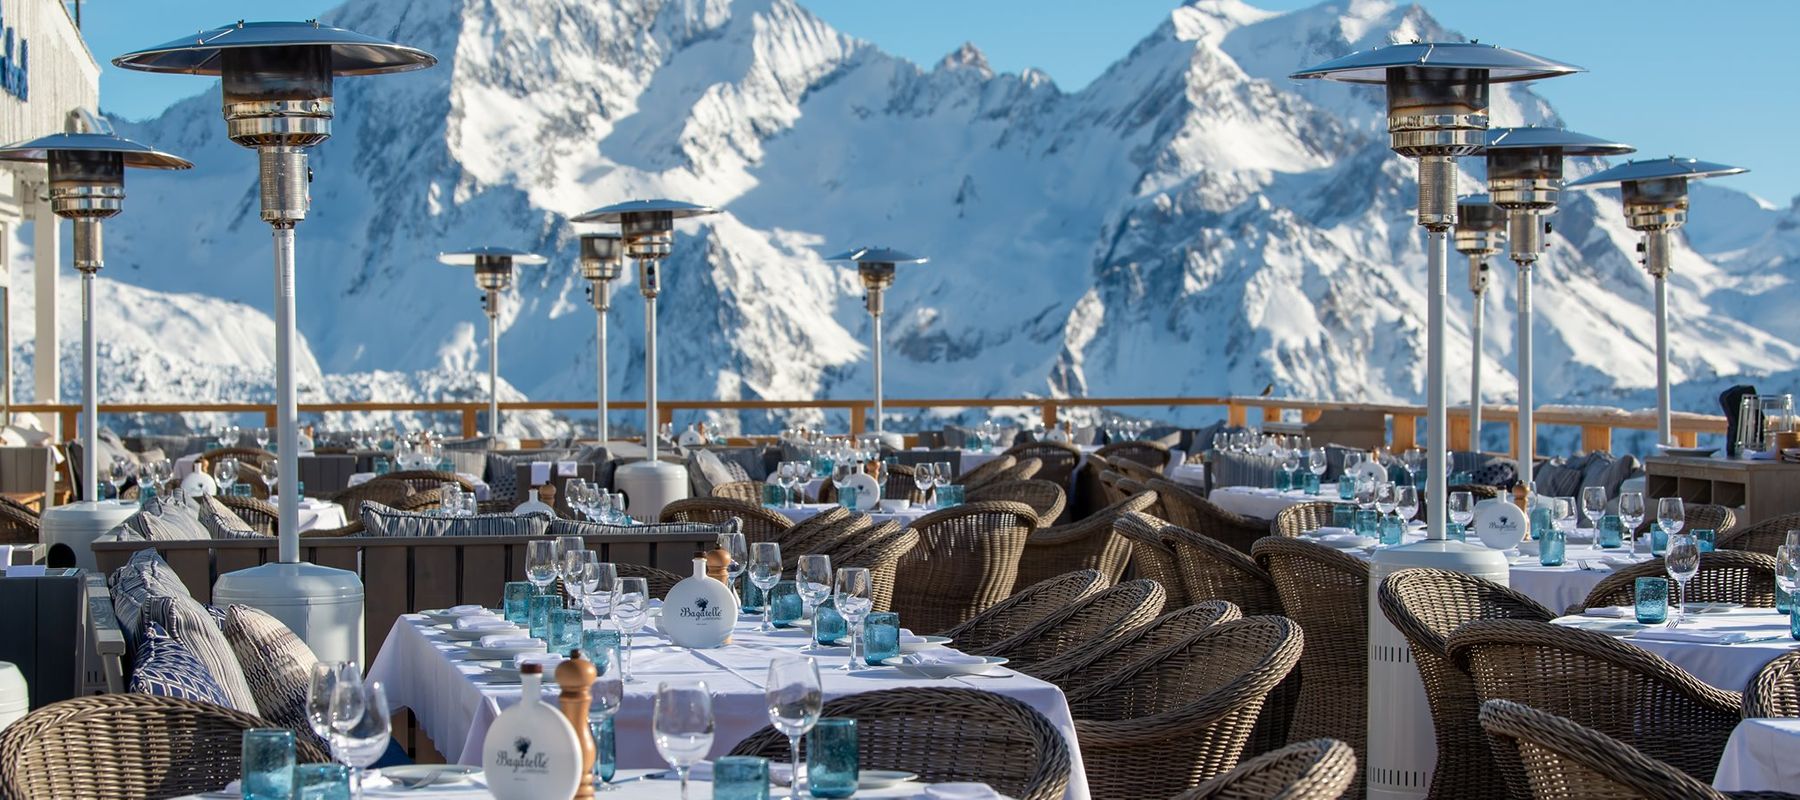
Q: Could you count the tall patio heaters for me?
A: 10